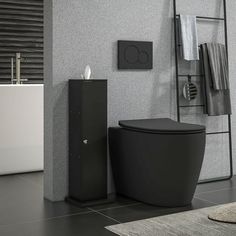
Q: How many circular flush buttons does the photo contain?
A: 2